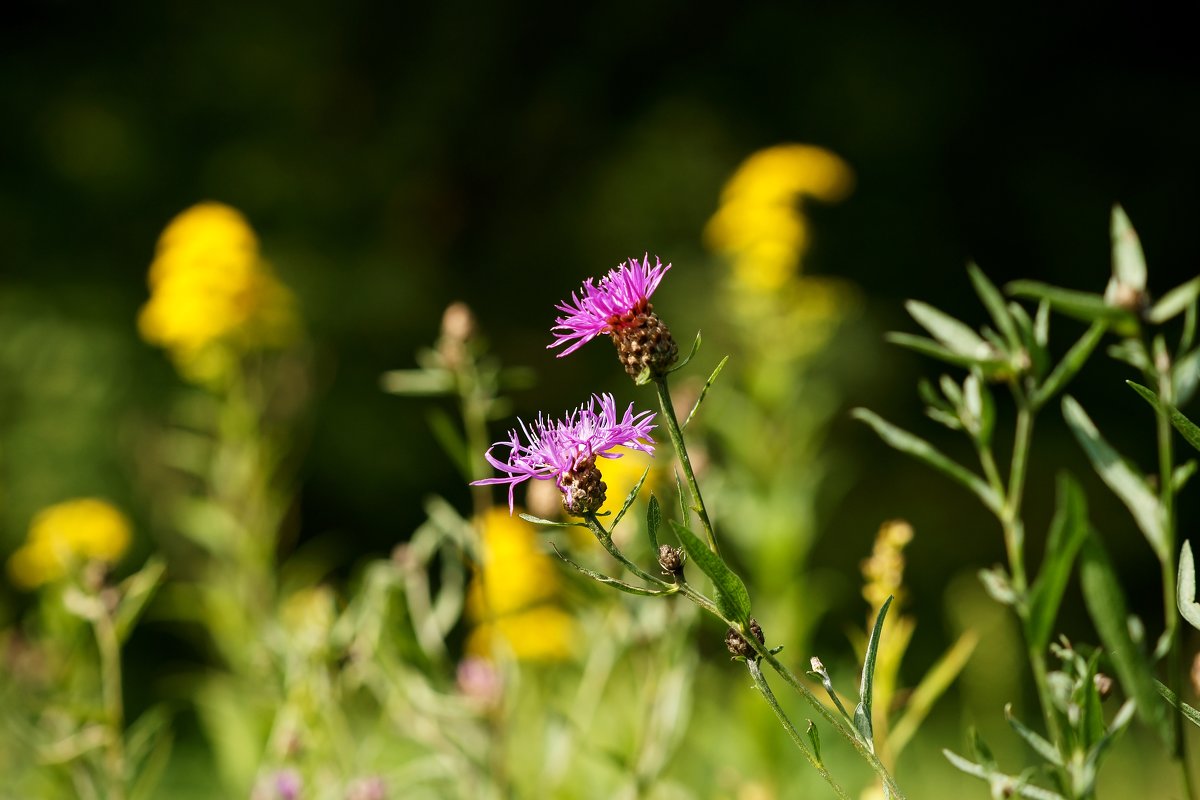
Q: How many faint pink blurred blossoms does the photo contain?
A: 3